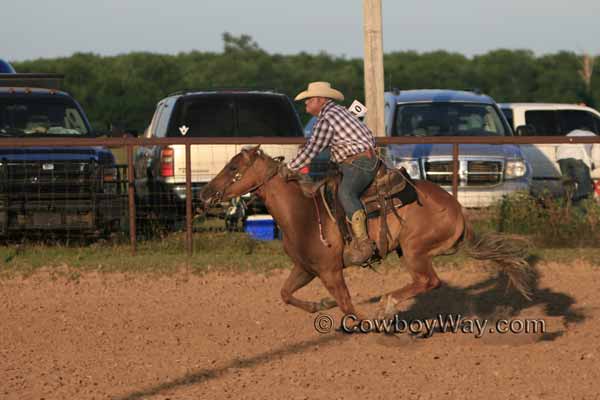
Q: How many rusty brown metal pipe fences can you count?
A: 1